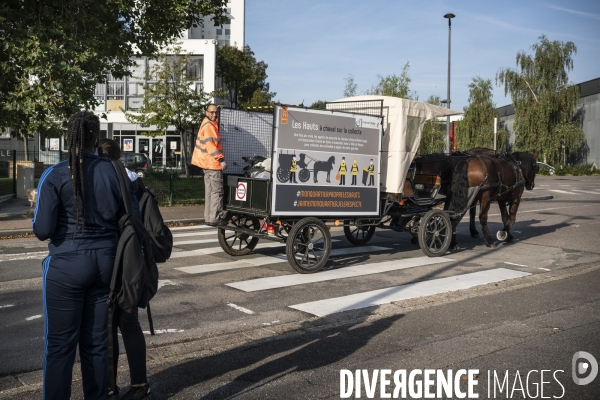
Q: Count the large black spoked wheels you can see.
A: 4